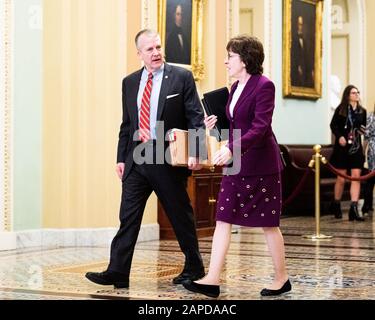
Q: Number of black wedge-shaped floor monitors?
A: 0